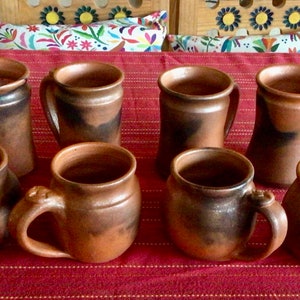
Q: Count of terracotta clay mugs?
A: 8